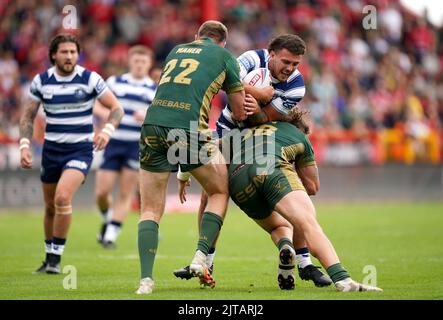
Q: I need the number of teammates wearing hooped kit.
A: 3